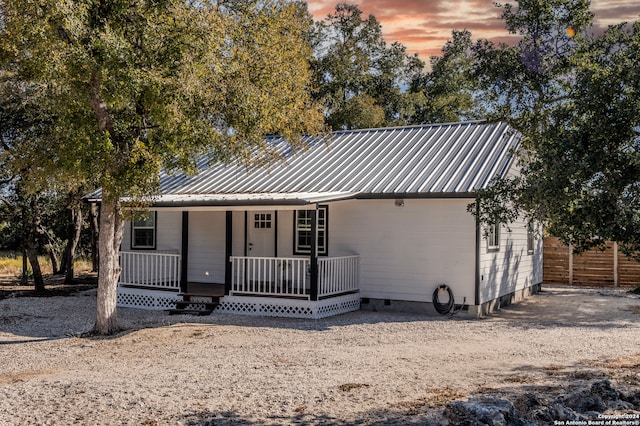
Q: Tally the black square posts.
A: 3